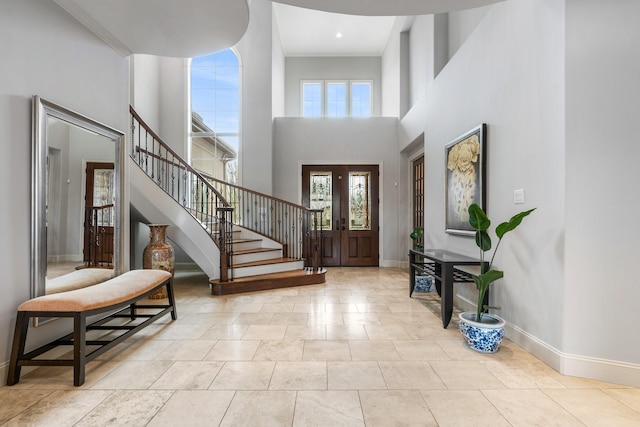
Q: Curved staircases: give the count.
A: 1